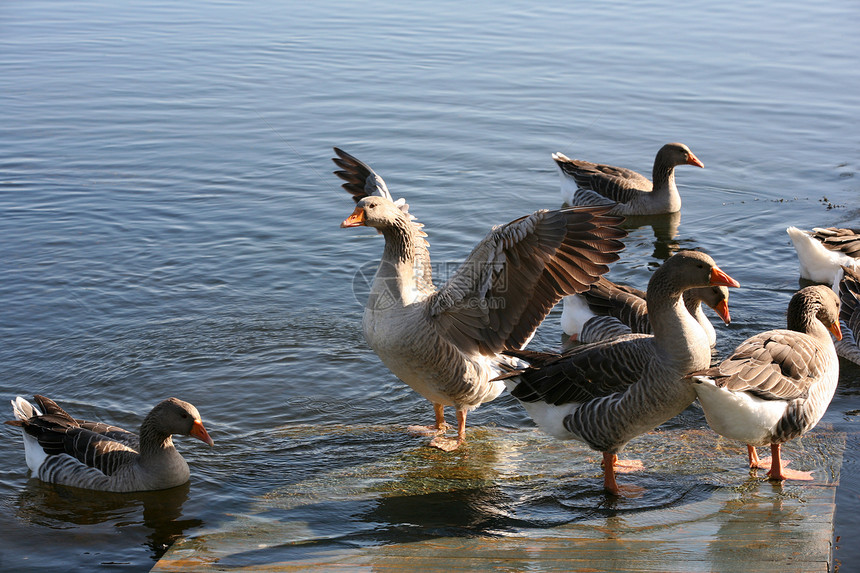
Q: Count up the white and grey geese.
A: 8